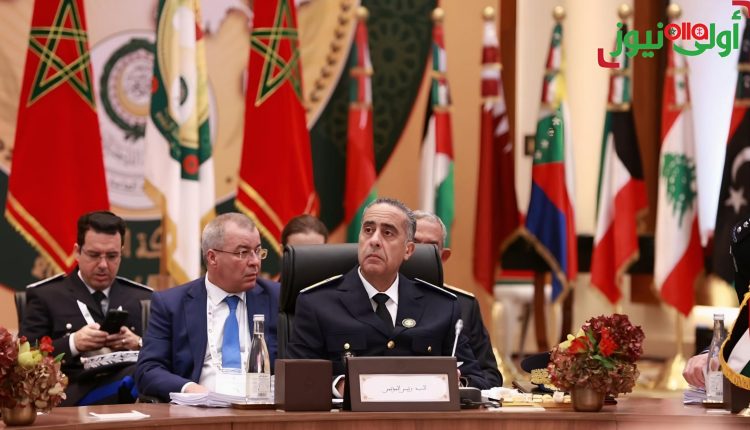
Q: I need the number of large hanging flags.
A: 10